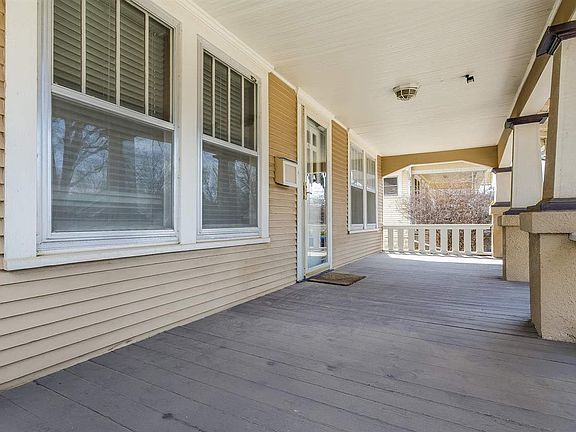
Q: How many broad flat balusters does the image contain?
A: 9